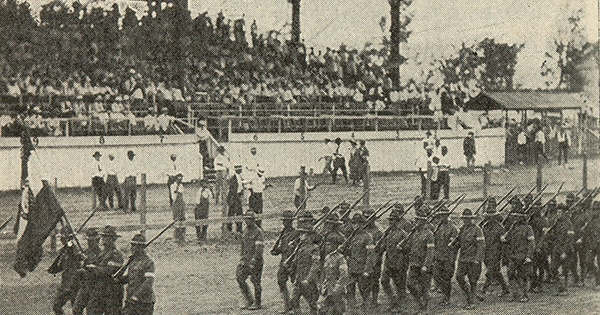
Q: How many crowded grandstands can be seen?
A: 1